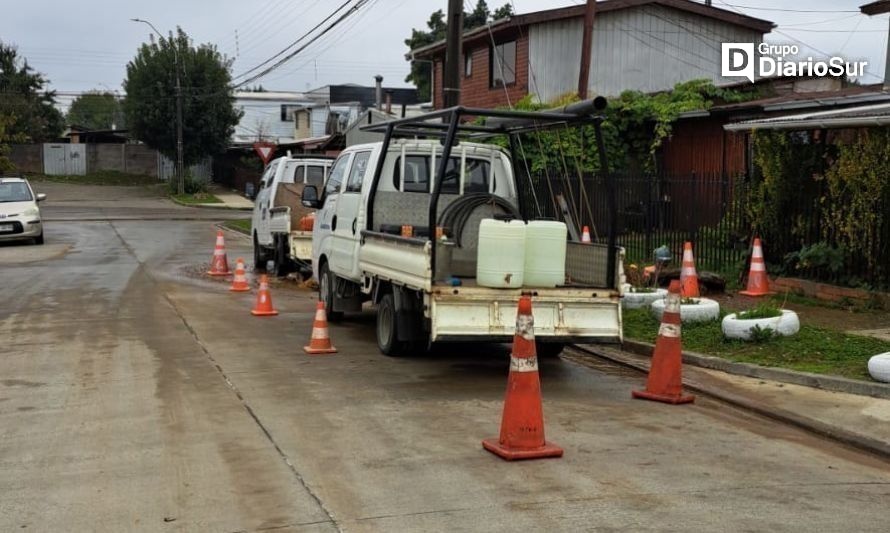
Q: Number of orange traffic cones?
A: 9